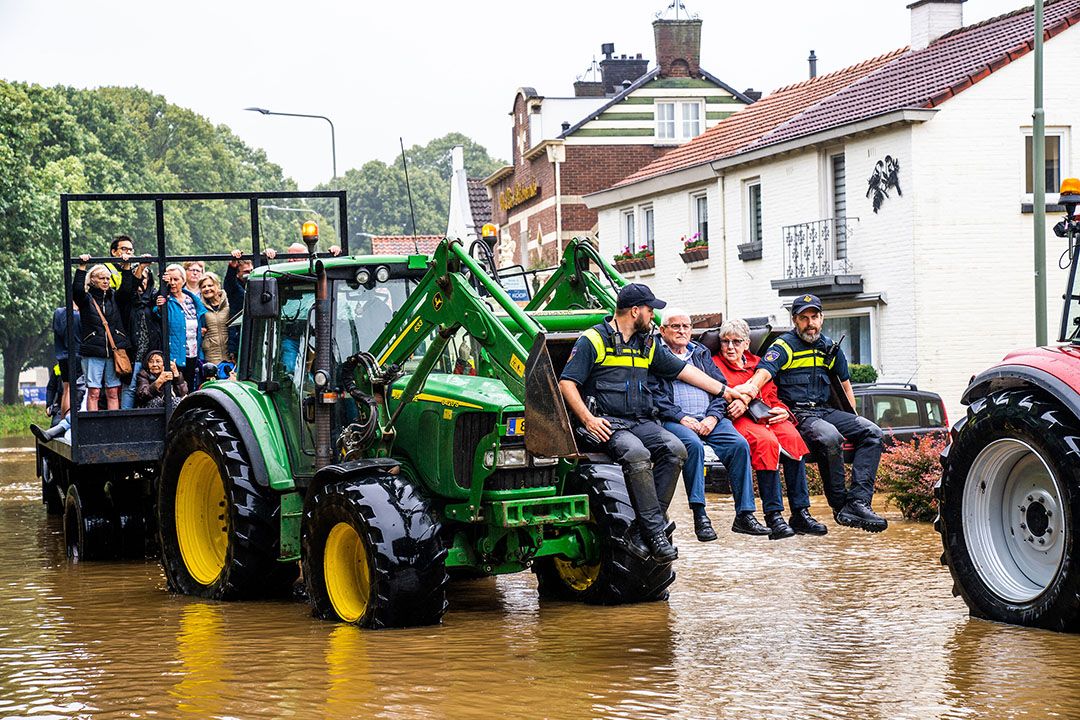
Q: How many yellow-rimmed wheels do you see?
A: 3